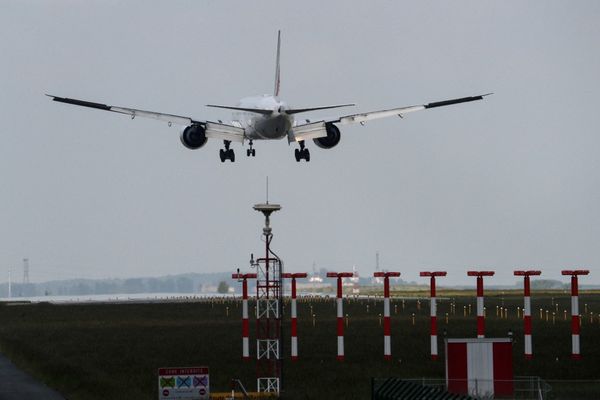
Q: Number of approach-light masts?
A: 8